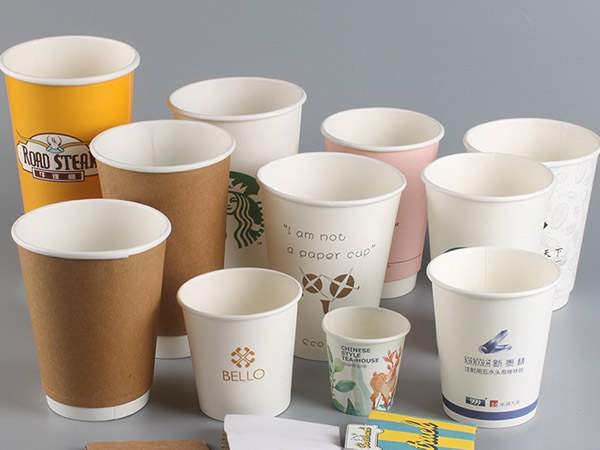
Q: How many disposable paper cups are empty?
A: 11